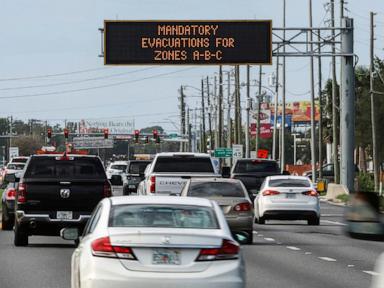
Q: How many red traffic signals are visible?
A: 5